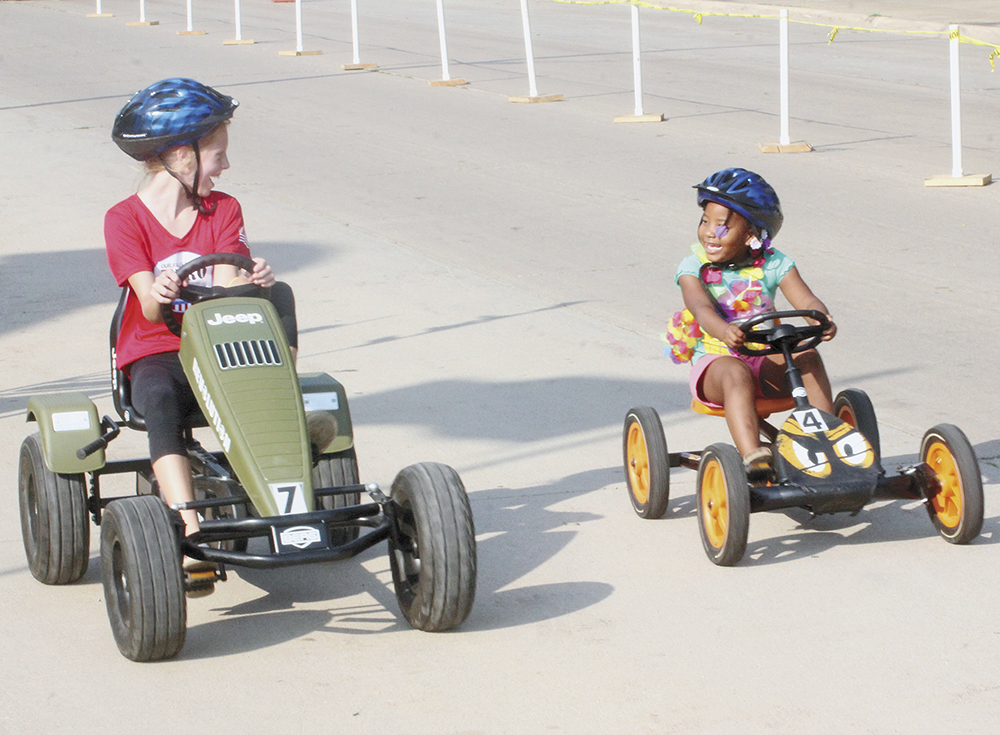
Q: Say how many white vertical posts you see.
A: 11